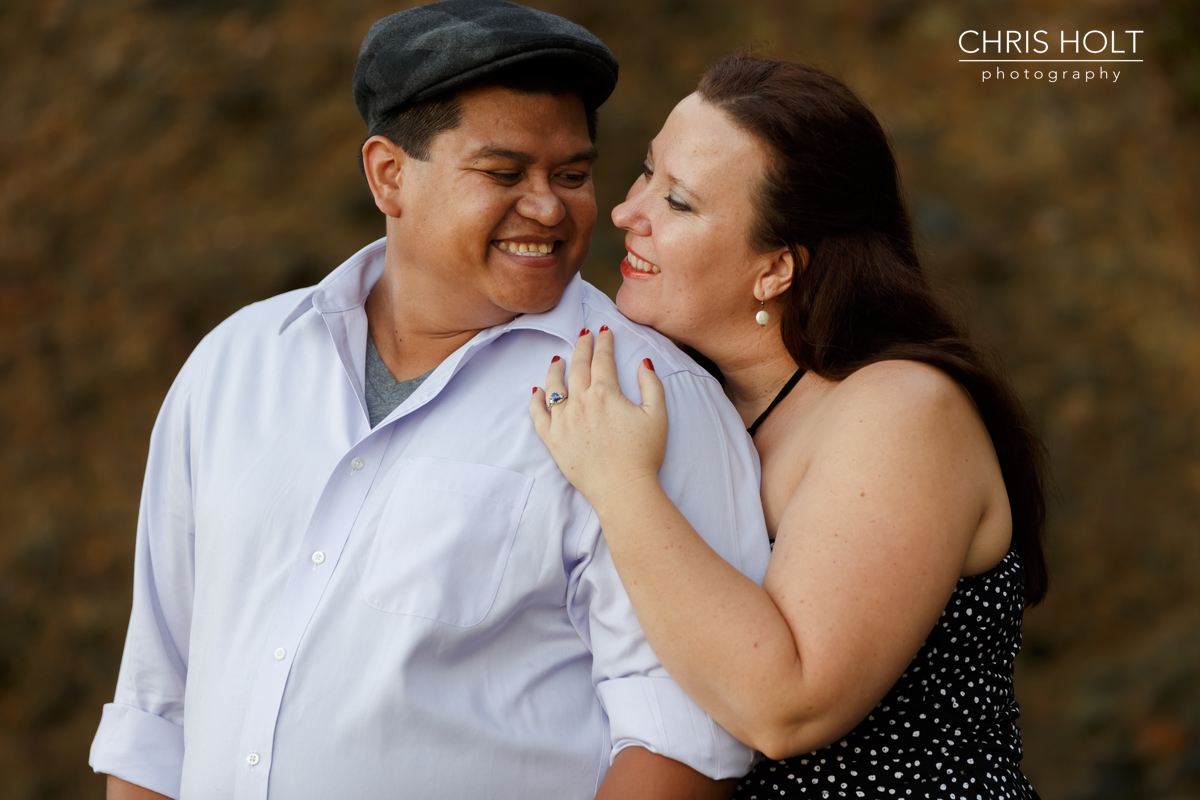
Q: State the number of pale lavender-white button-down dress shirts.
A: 1